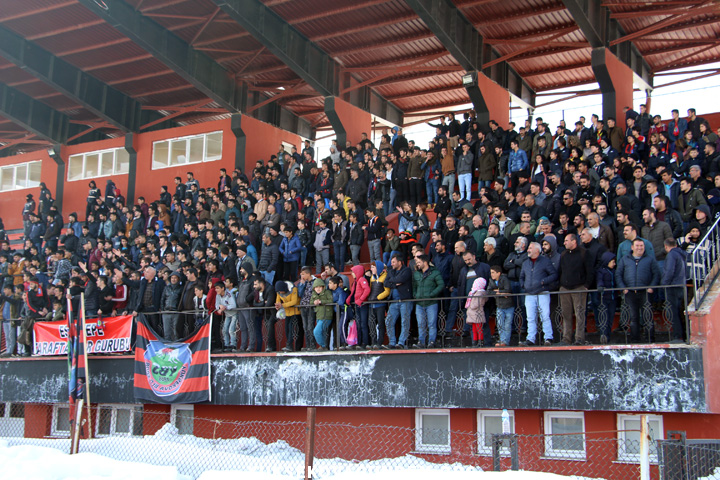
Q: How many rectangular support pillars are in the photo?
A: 6